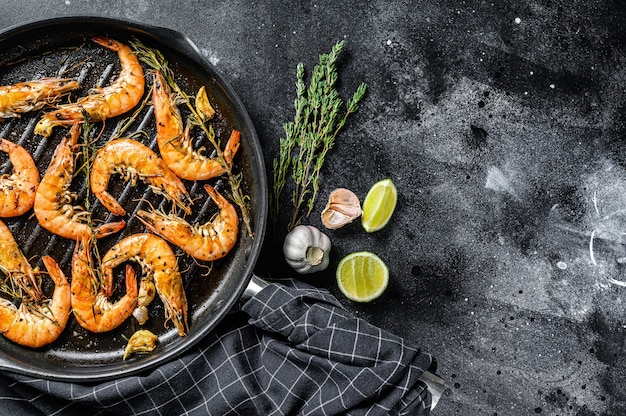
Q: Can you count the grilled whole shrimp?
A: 11